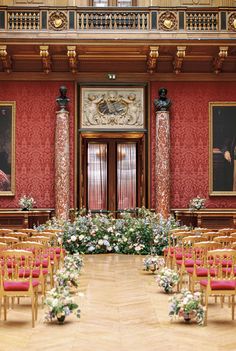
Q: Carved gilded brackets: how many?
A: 6